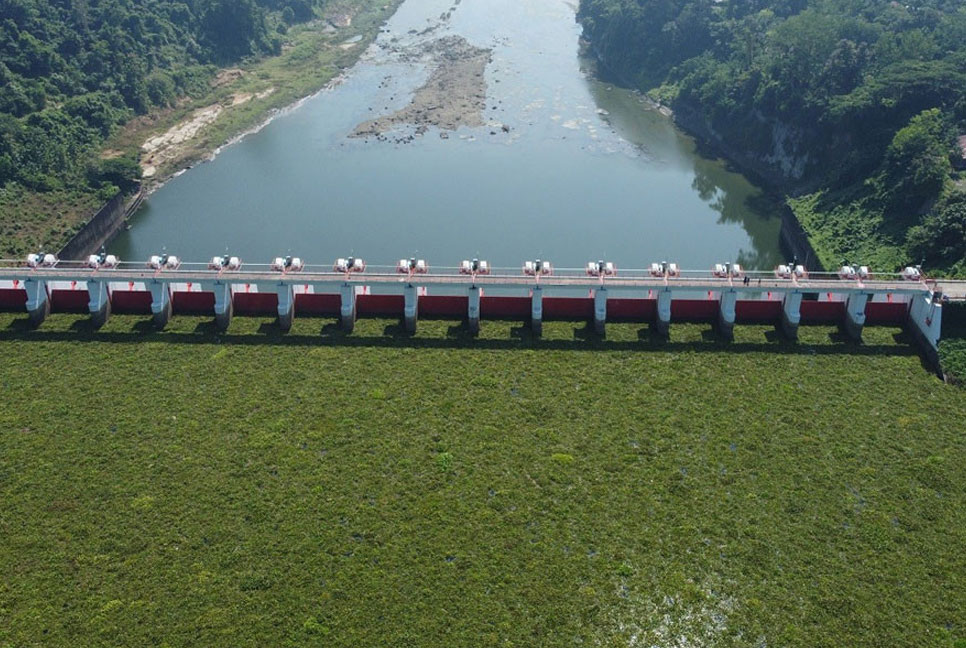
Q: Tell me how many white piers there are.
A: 15